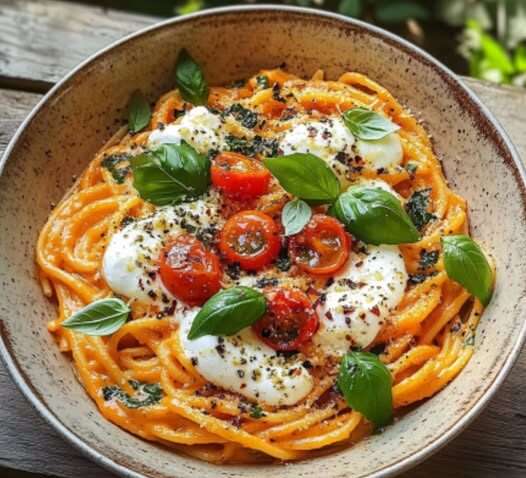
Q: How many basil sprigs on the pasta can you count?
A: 11